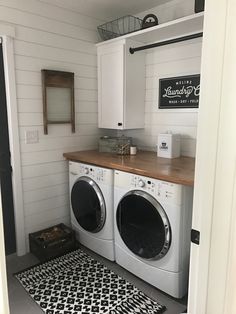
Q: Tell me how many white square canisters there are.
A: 1